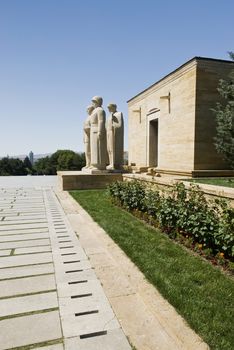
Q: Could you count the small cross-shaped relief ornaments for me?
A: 2